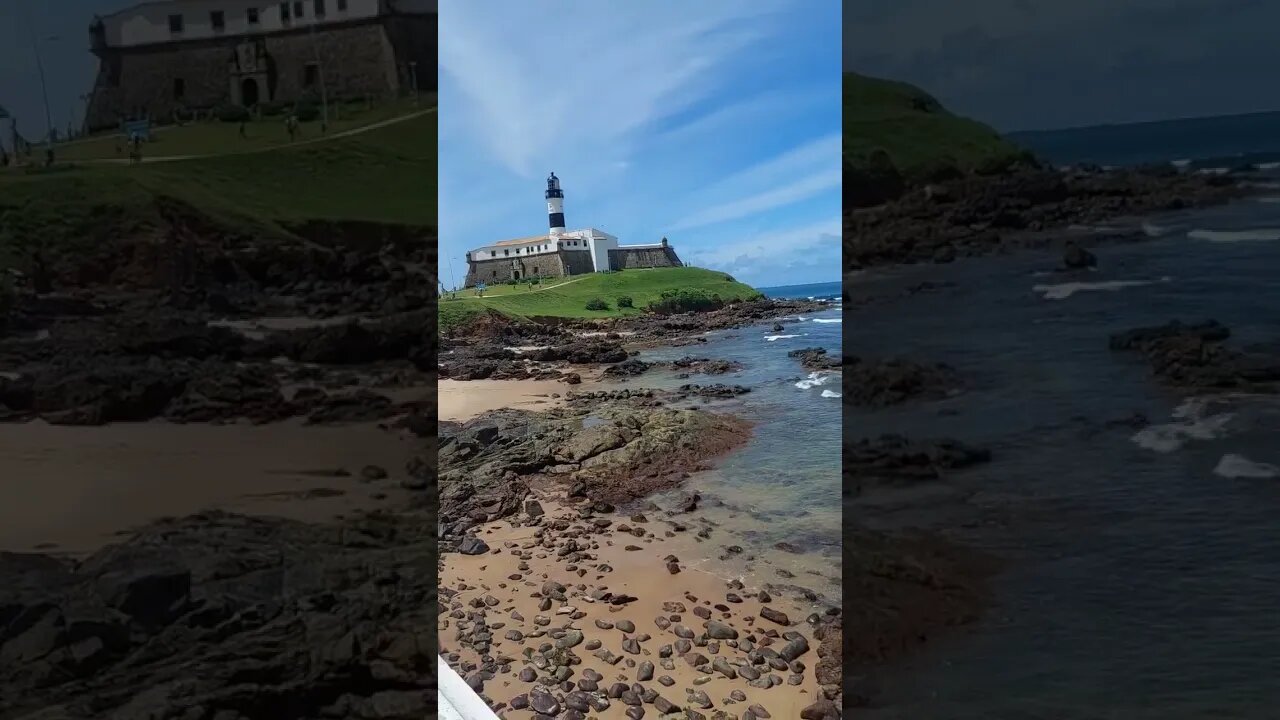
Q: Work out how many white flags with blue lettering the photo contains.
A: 0